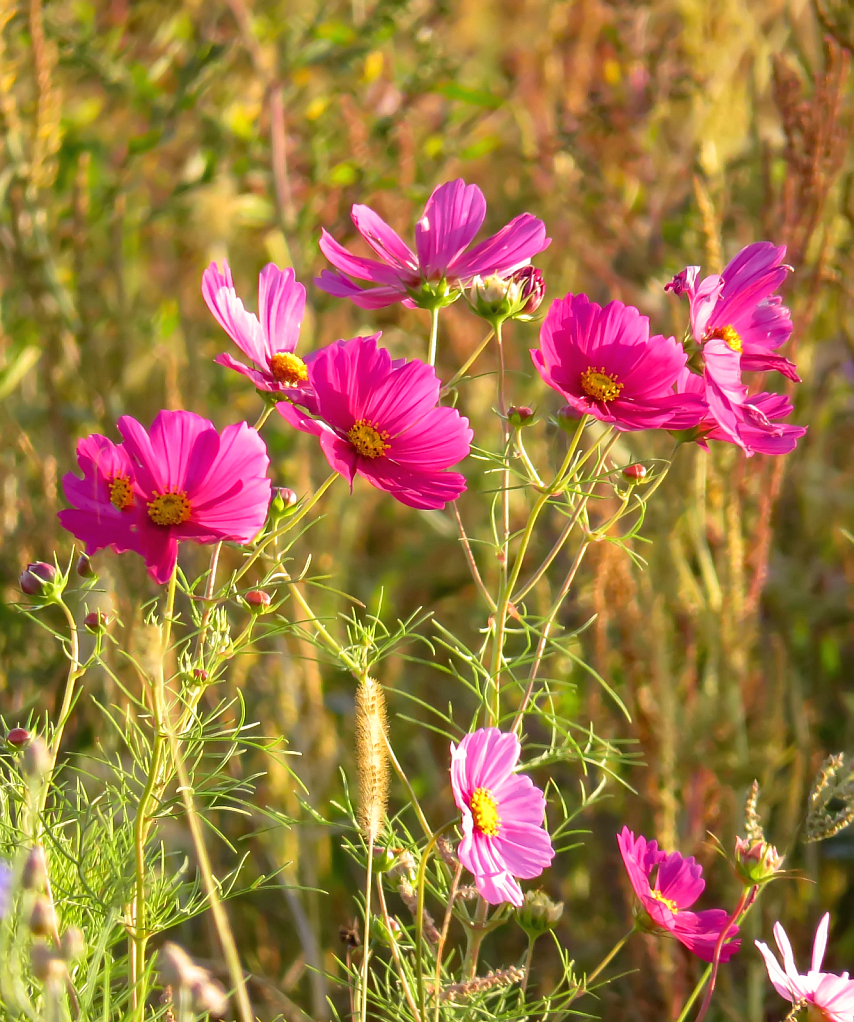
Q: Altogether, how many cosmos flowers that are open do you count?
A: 11